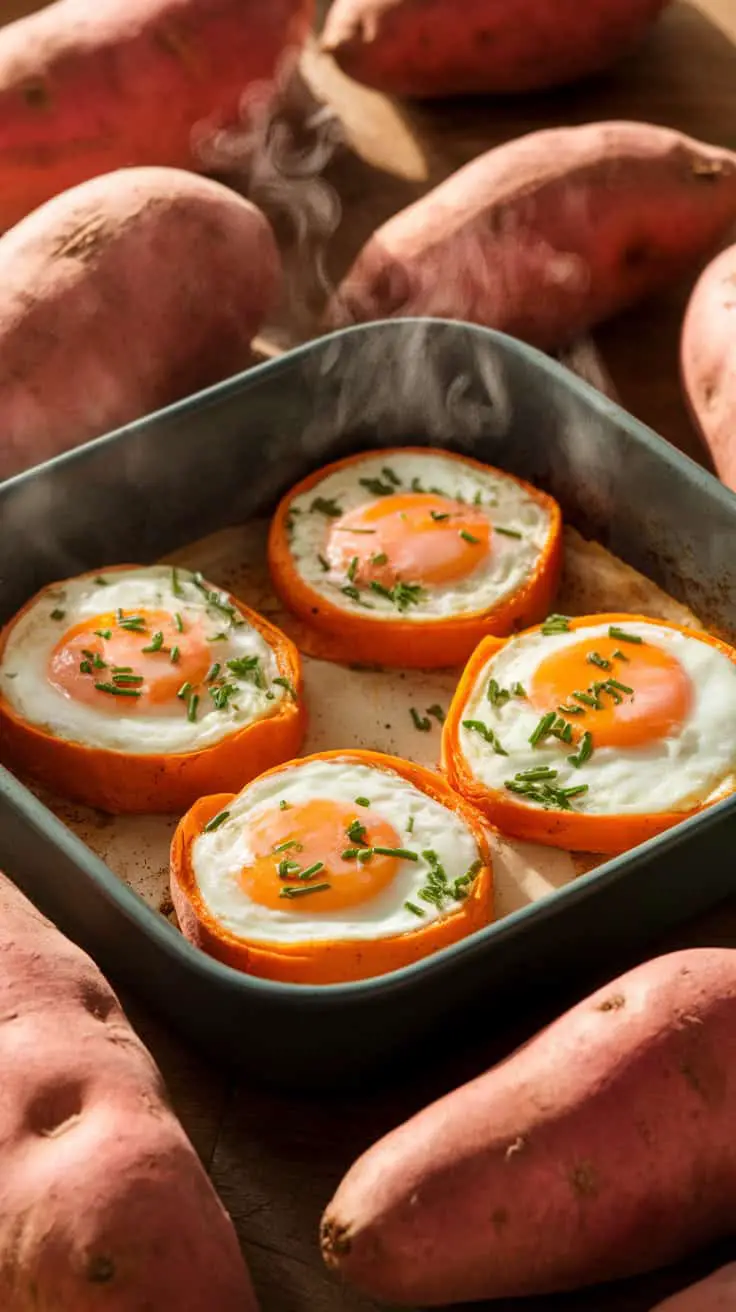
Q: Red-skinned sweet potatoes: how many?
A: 8